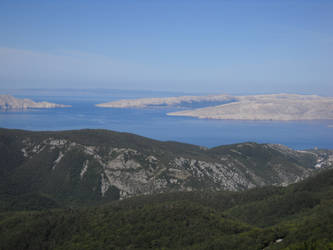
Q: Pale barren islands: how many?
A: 3